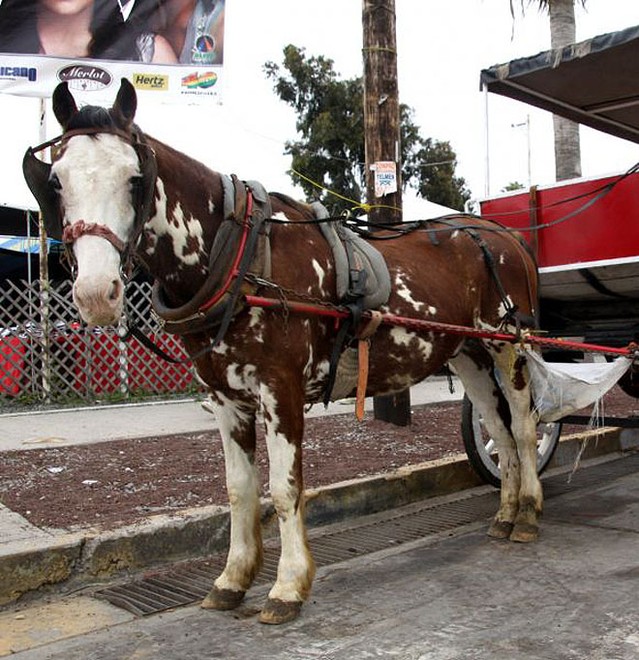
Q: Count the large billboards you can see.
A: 1